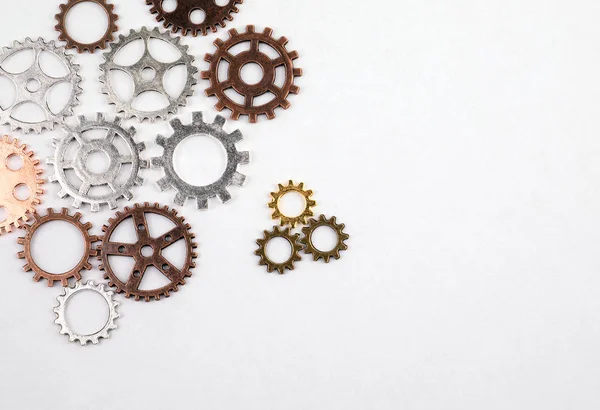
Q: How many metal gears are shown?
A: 14